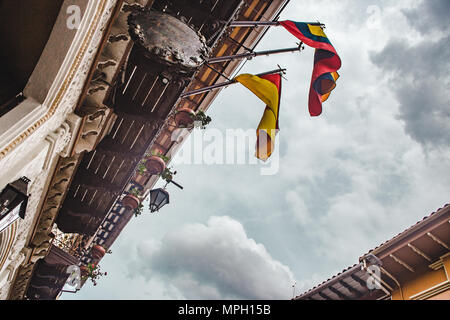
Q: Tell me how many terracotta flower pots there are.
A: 5